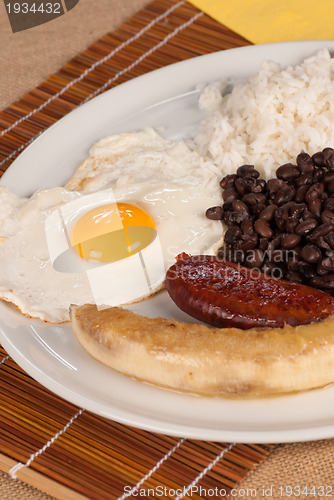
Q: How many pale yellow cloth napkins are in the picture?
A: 1